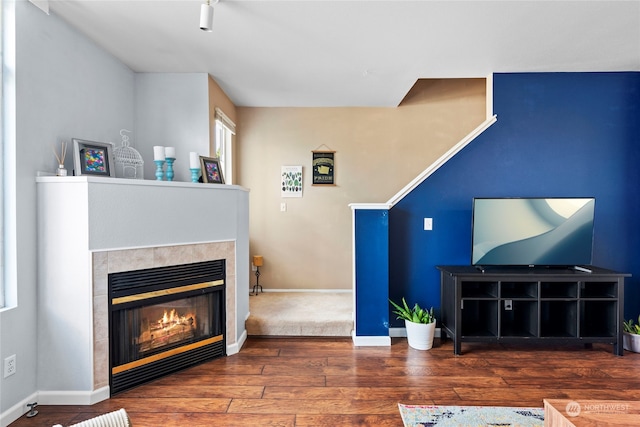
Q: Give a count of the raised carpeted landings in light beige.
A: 1